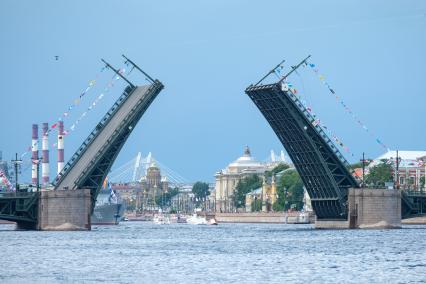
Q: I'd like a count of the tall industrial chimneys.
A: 3